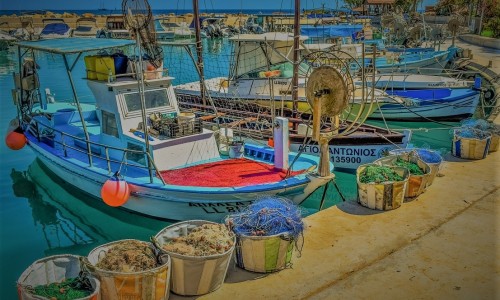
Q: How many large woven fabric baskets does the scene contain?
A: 9